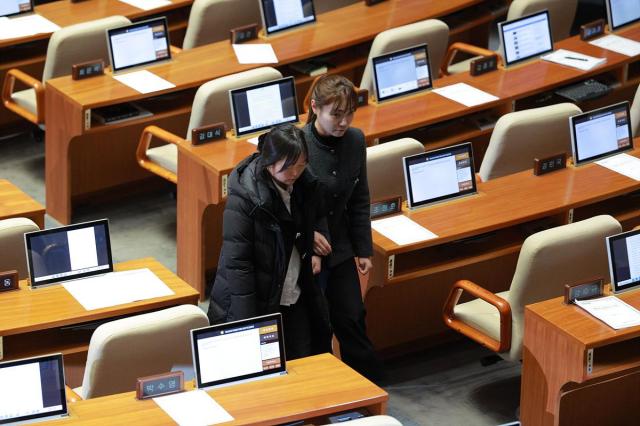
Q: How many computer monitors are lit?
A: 13